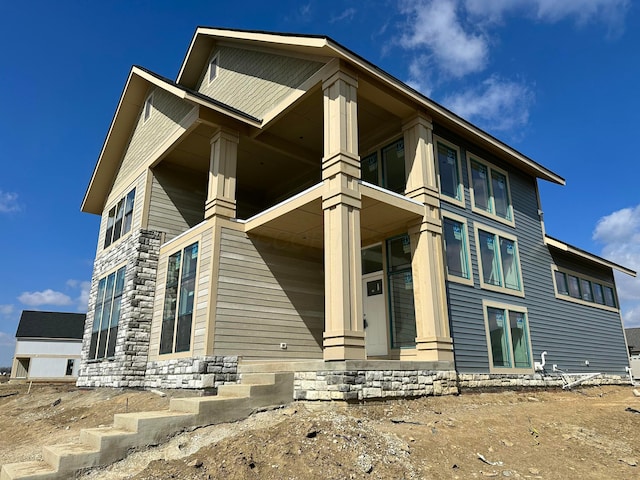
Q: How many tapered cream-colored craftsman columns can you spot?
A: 3